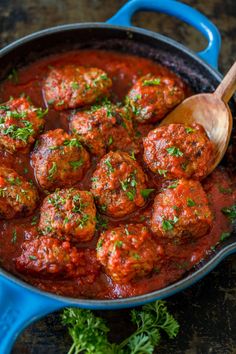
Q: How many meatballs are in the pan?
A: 12